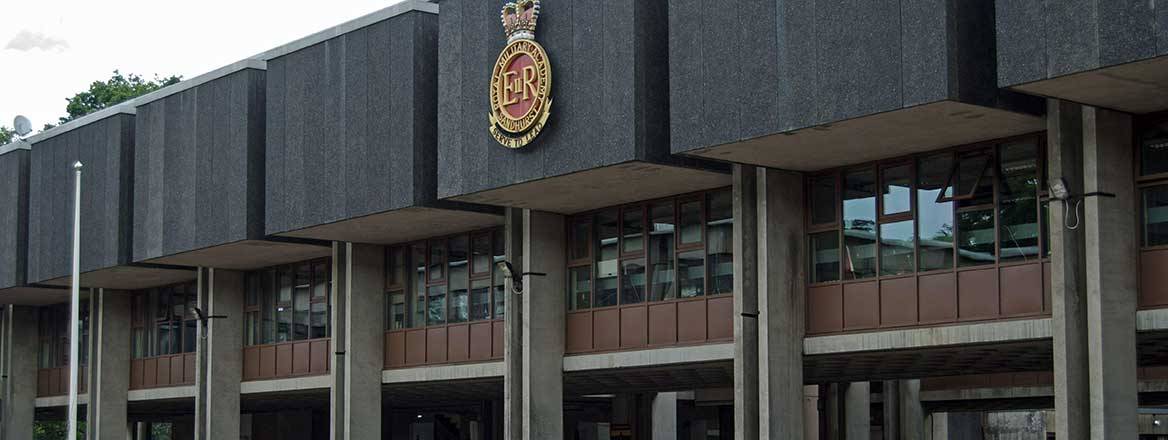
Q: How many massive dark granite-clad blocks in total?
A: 7